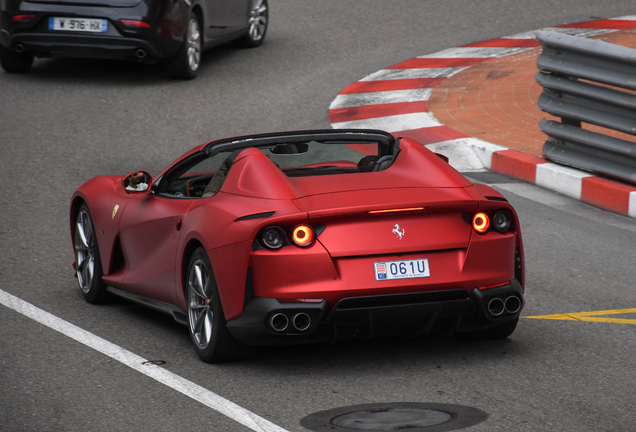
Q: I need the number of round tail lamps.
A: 4